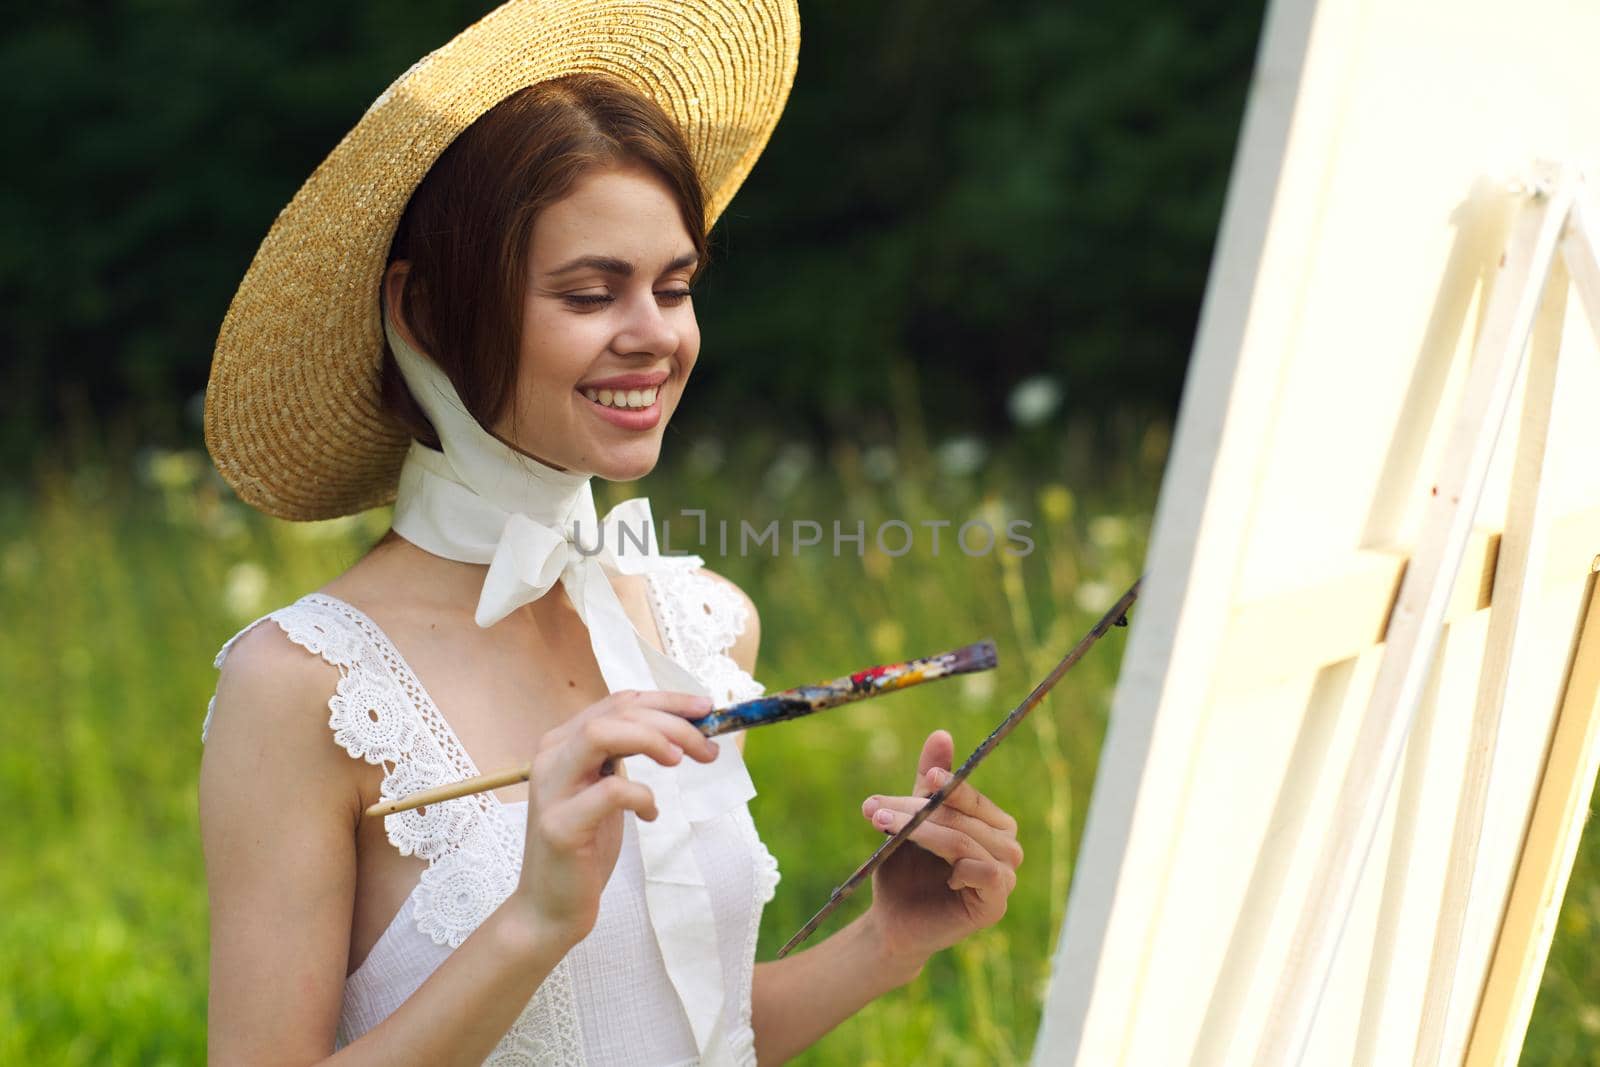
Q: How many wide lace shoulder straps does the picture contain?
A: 2